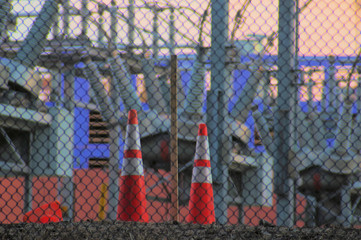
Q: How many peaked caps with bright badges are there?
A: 0